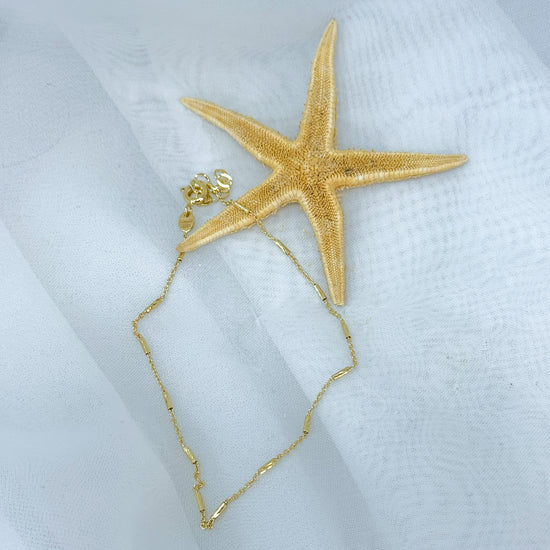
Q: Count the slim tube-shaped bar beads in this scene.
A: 14